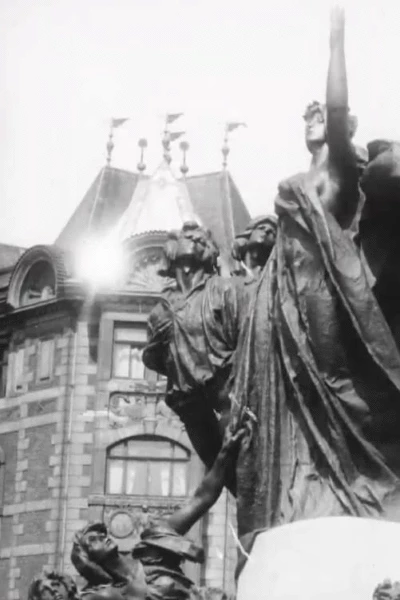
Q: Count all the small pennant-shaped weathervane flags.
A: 4